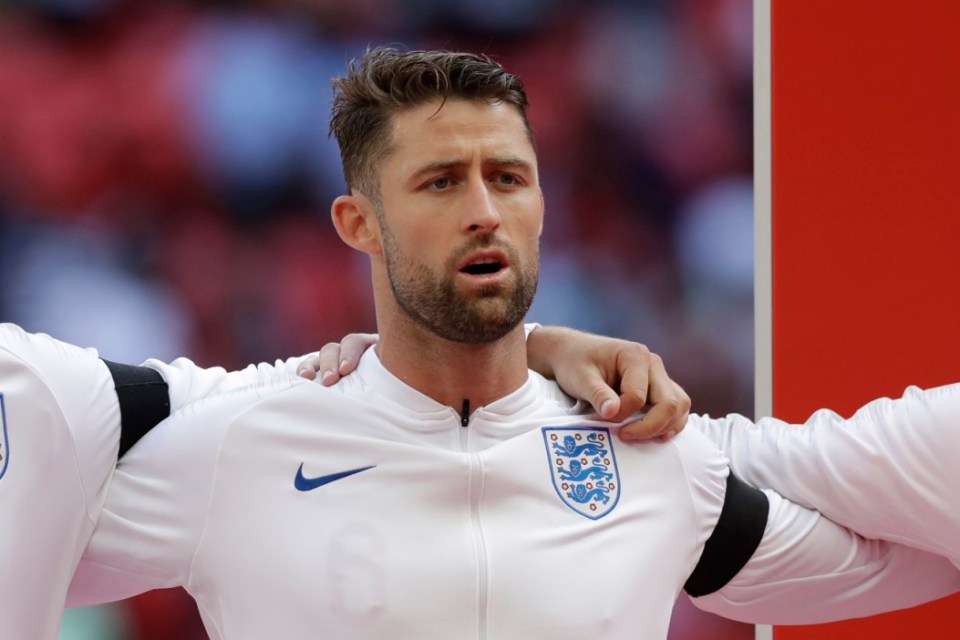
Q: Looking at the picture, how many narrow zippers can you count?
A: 1